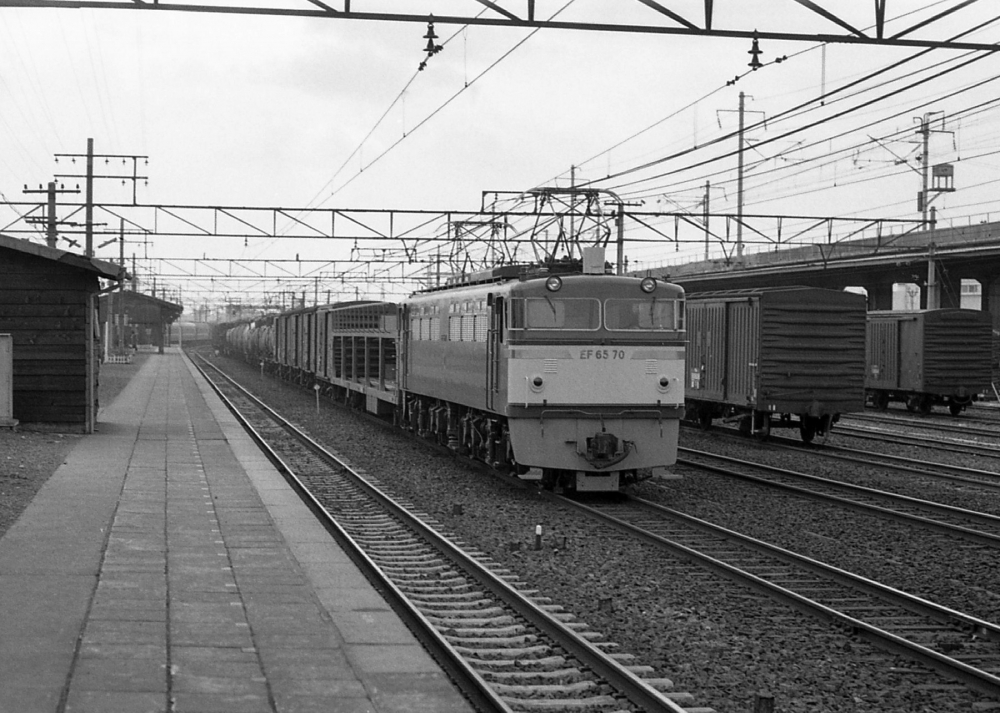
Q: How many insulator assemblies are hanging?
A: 2